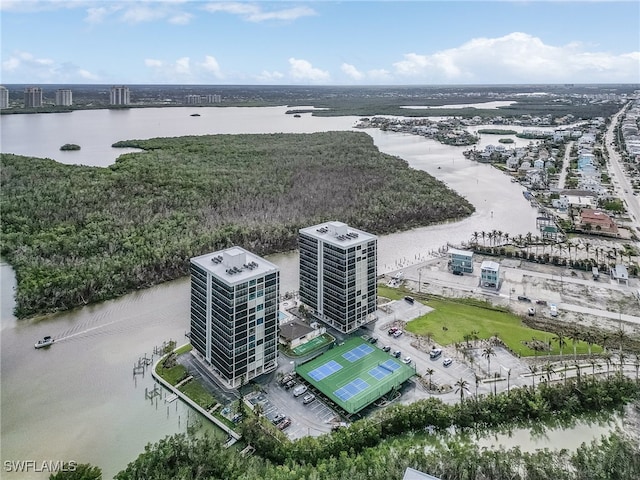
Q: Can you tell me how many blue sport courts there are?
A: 4